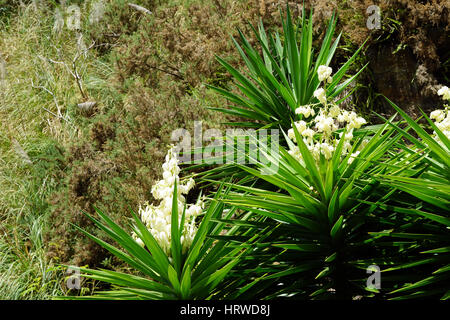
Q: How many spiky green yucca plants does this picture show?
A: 4